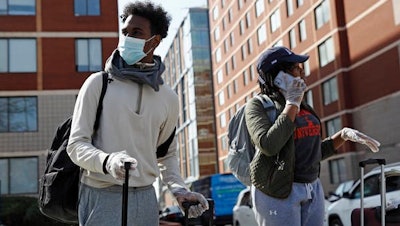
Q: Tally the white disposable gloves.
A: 4